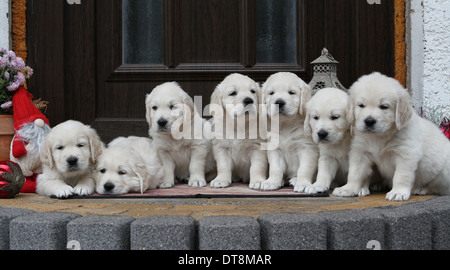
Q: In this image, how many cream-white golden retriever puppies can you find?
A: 7